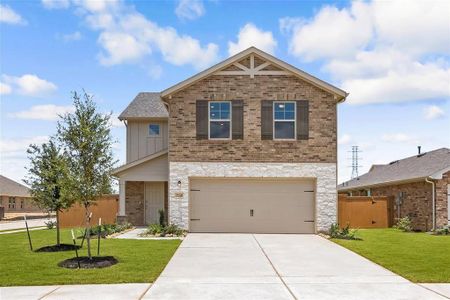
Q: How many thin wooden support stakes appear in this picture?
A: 4